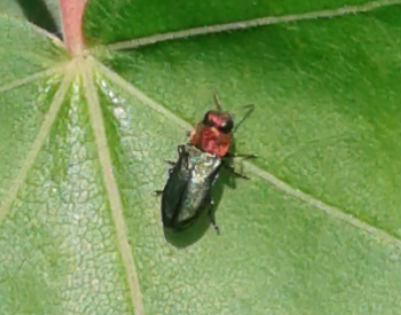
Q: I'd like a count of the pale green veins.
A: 5